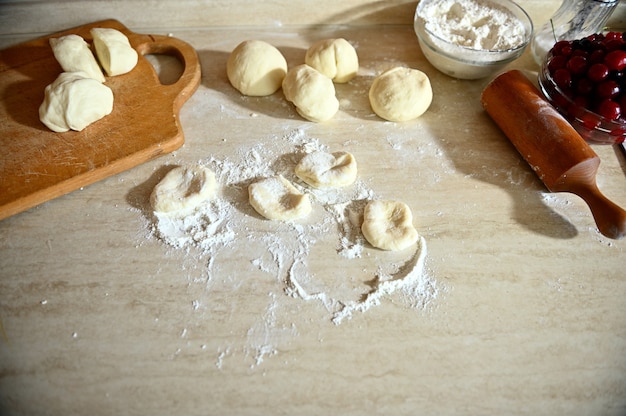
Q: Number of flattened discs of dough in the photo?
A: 4